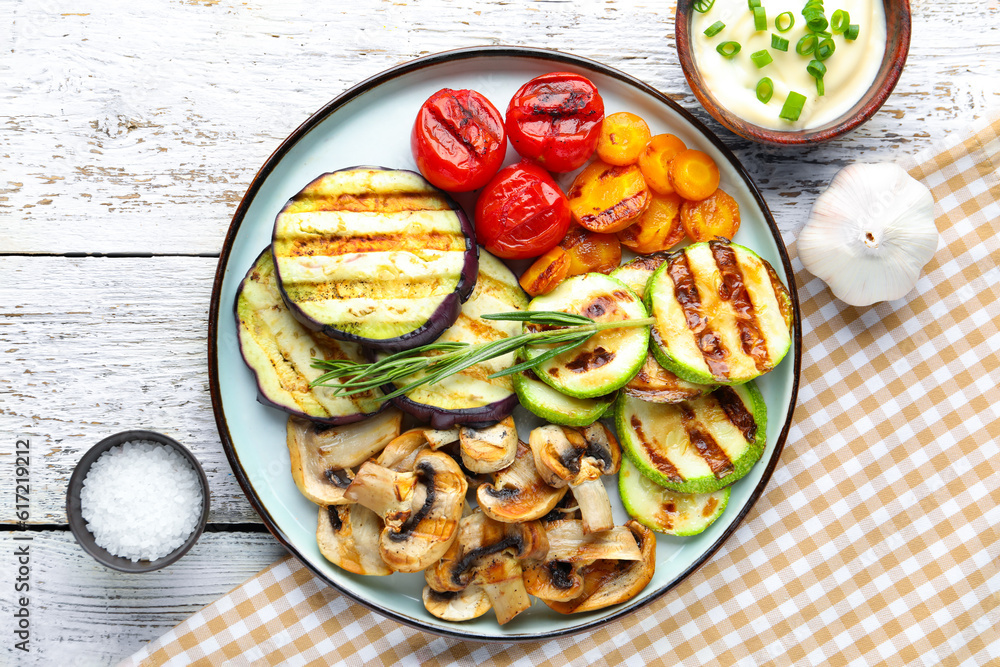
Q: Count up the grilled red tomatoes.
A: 3